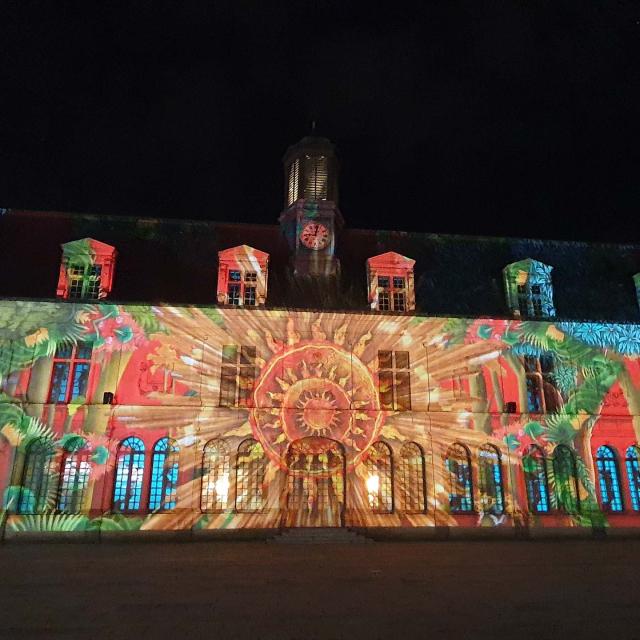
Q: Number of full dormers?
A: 4